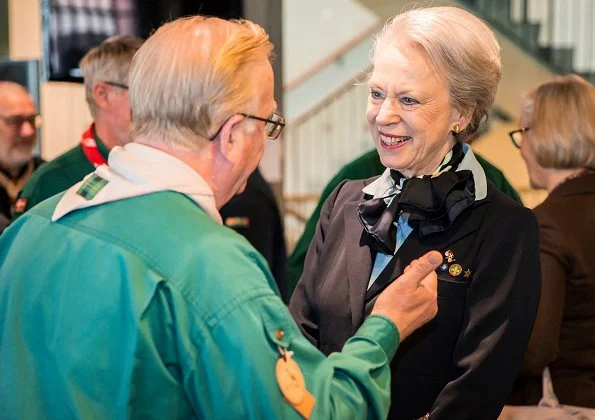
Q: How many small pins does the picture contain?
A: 4